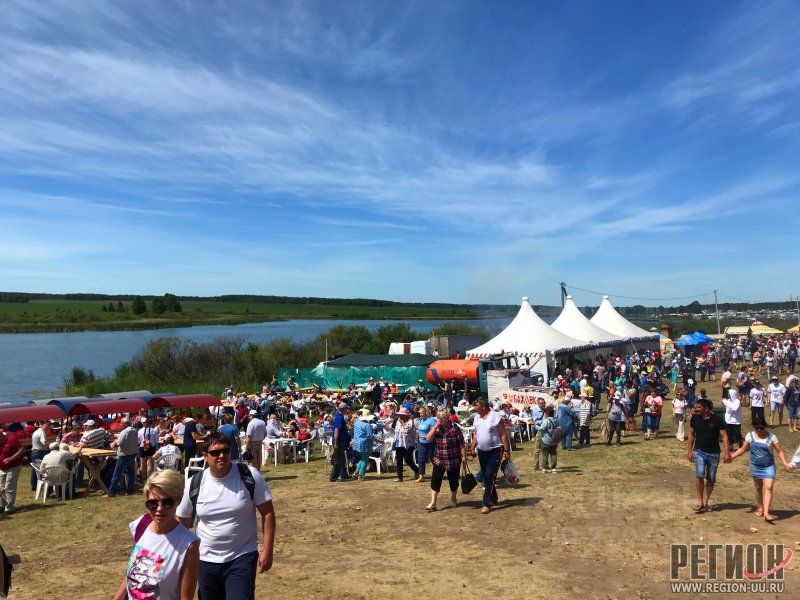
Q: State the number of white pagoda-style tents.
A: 3